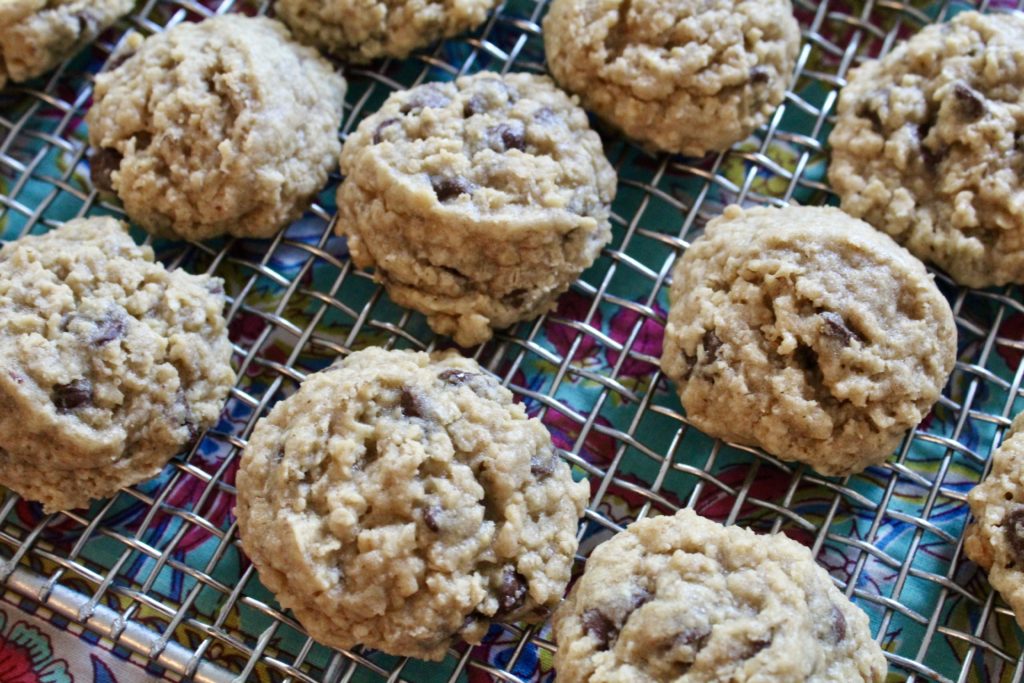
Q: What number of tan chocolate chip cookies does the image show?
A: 11